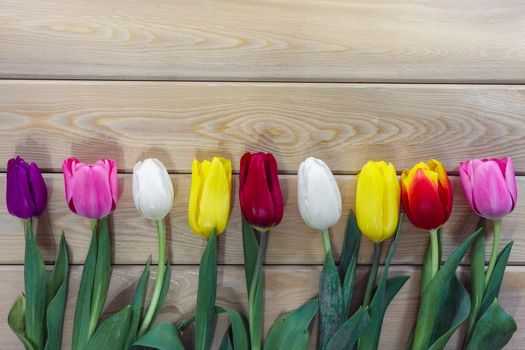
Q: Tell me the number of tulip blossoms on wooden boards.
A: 9